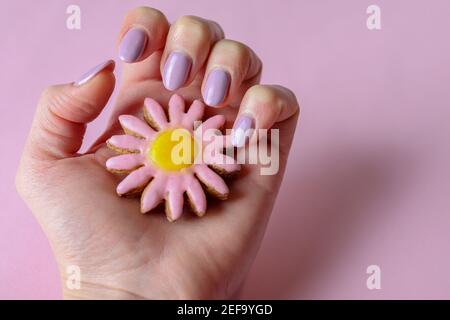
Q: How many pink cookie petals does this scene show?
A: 14